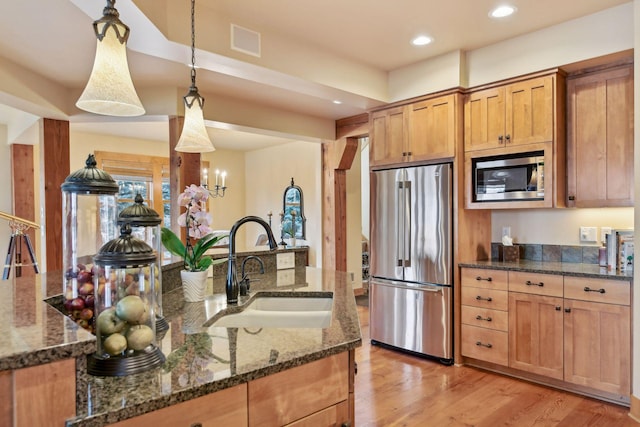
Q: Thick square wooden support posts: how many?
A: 4